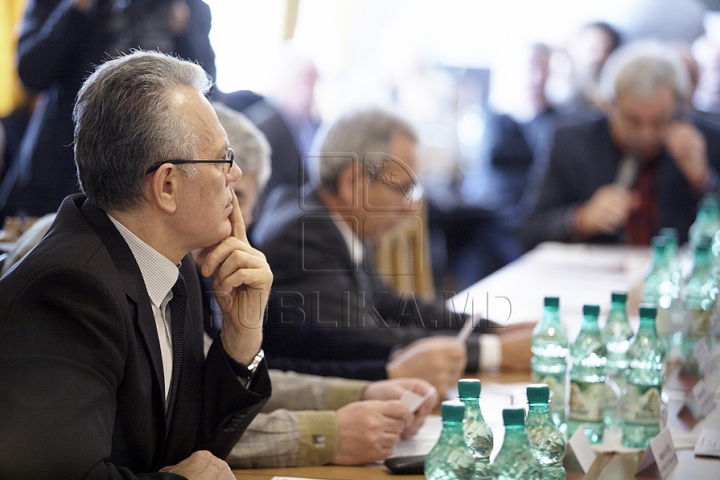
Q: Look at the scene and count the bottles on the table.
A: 12